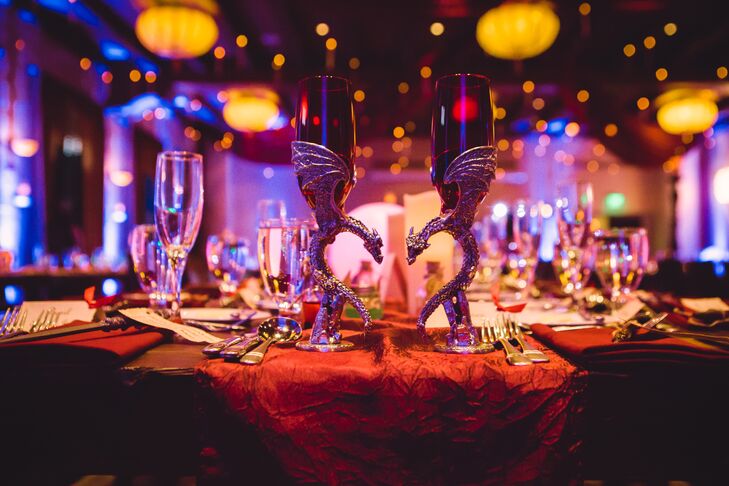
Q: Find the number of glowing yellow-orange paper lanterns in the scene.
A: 4